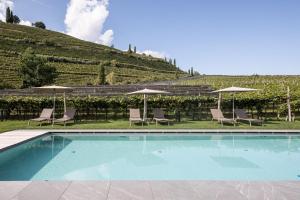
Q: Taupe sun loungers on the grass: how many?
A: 6